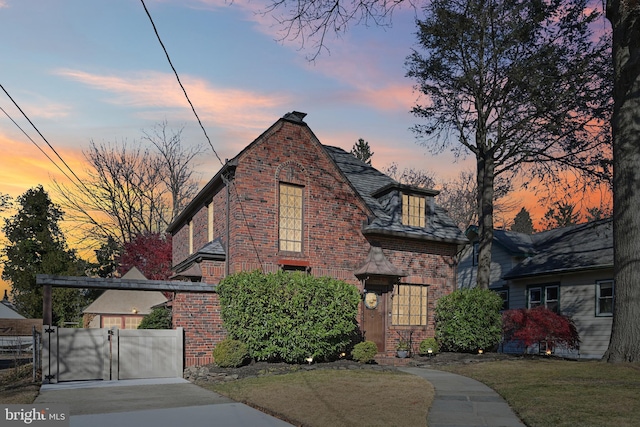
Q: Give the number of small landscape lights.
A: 5